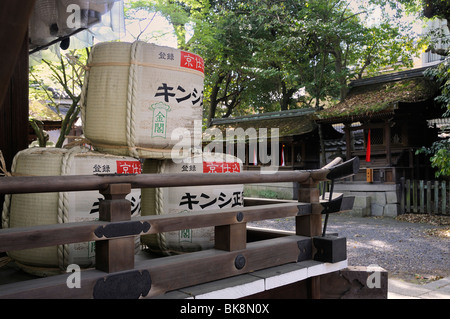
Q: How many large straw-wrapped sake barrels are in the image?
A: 3